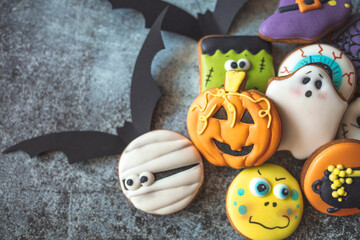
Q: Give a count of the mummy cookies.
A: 1